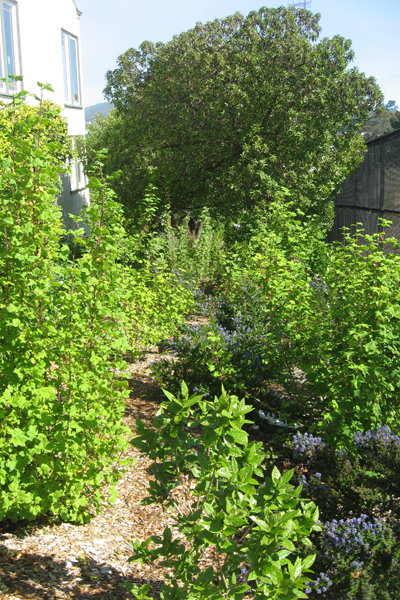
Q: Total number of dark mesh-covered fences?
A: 1